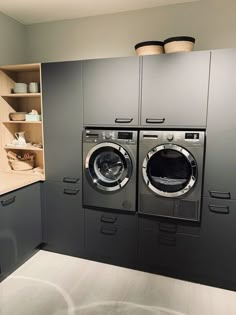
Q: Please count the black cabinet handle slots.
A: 11